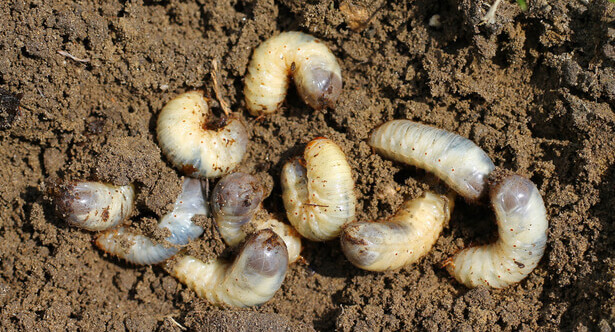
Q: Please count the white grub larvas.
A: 10